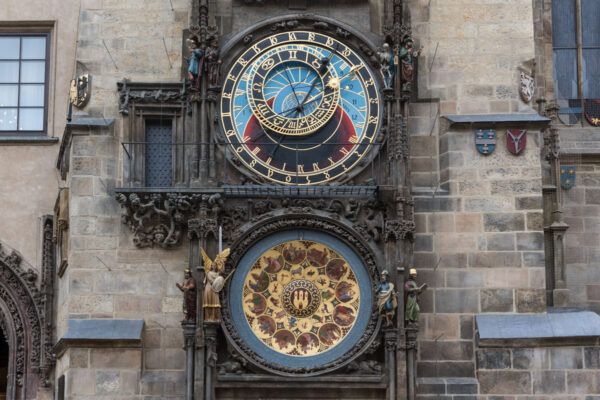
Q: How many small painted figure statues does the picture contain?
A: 8